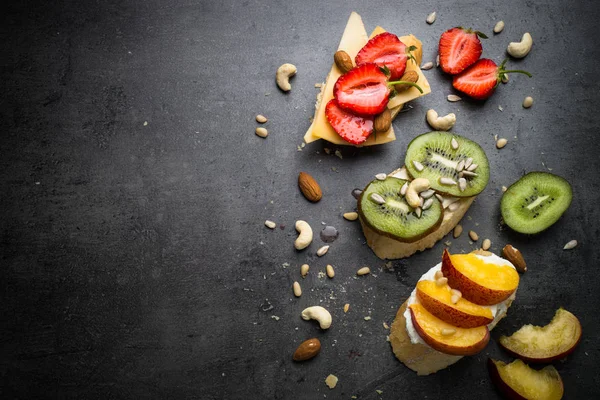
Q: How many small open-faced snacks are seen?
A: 3